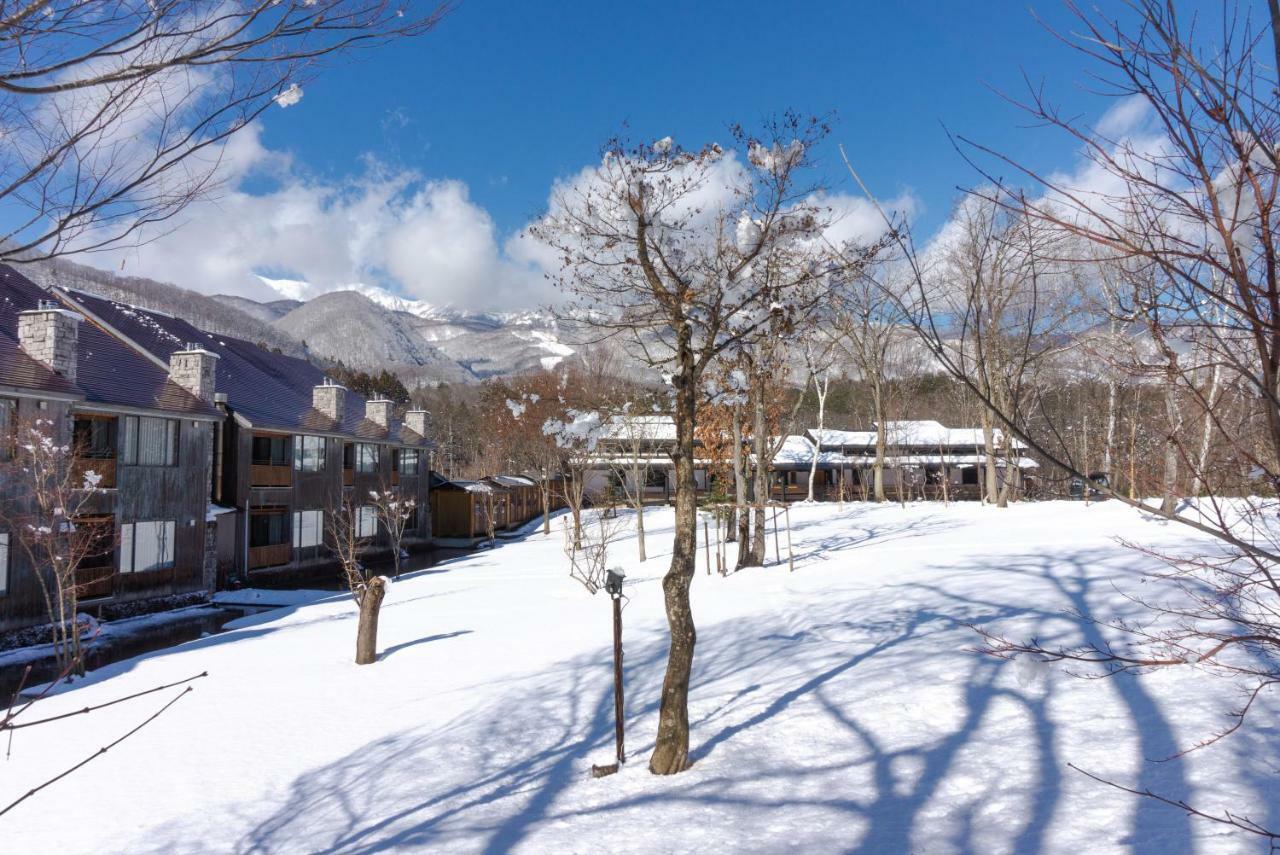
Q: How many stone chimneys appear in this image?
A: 5